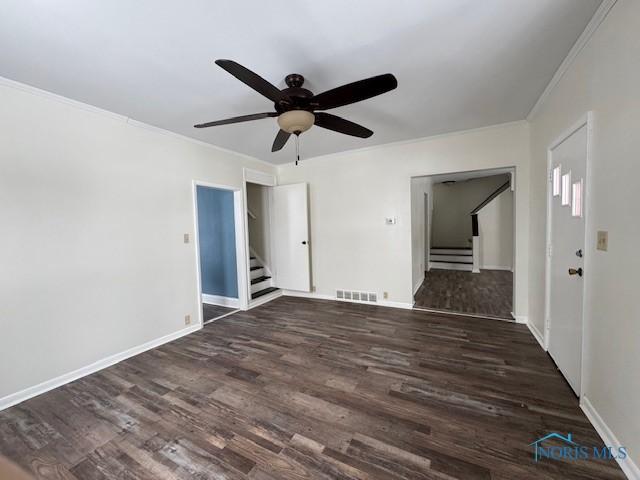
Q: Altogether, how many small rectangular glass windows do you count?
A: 3